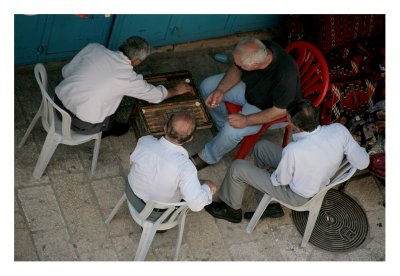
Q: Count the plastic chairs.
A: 4